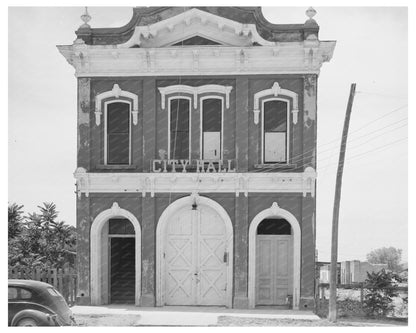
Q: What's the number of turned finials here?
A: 2